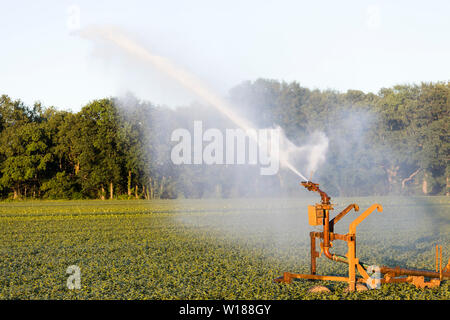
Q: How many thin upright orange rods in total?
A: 2